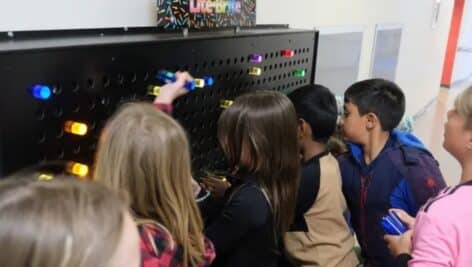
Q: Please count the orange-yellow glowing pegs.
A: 2